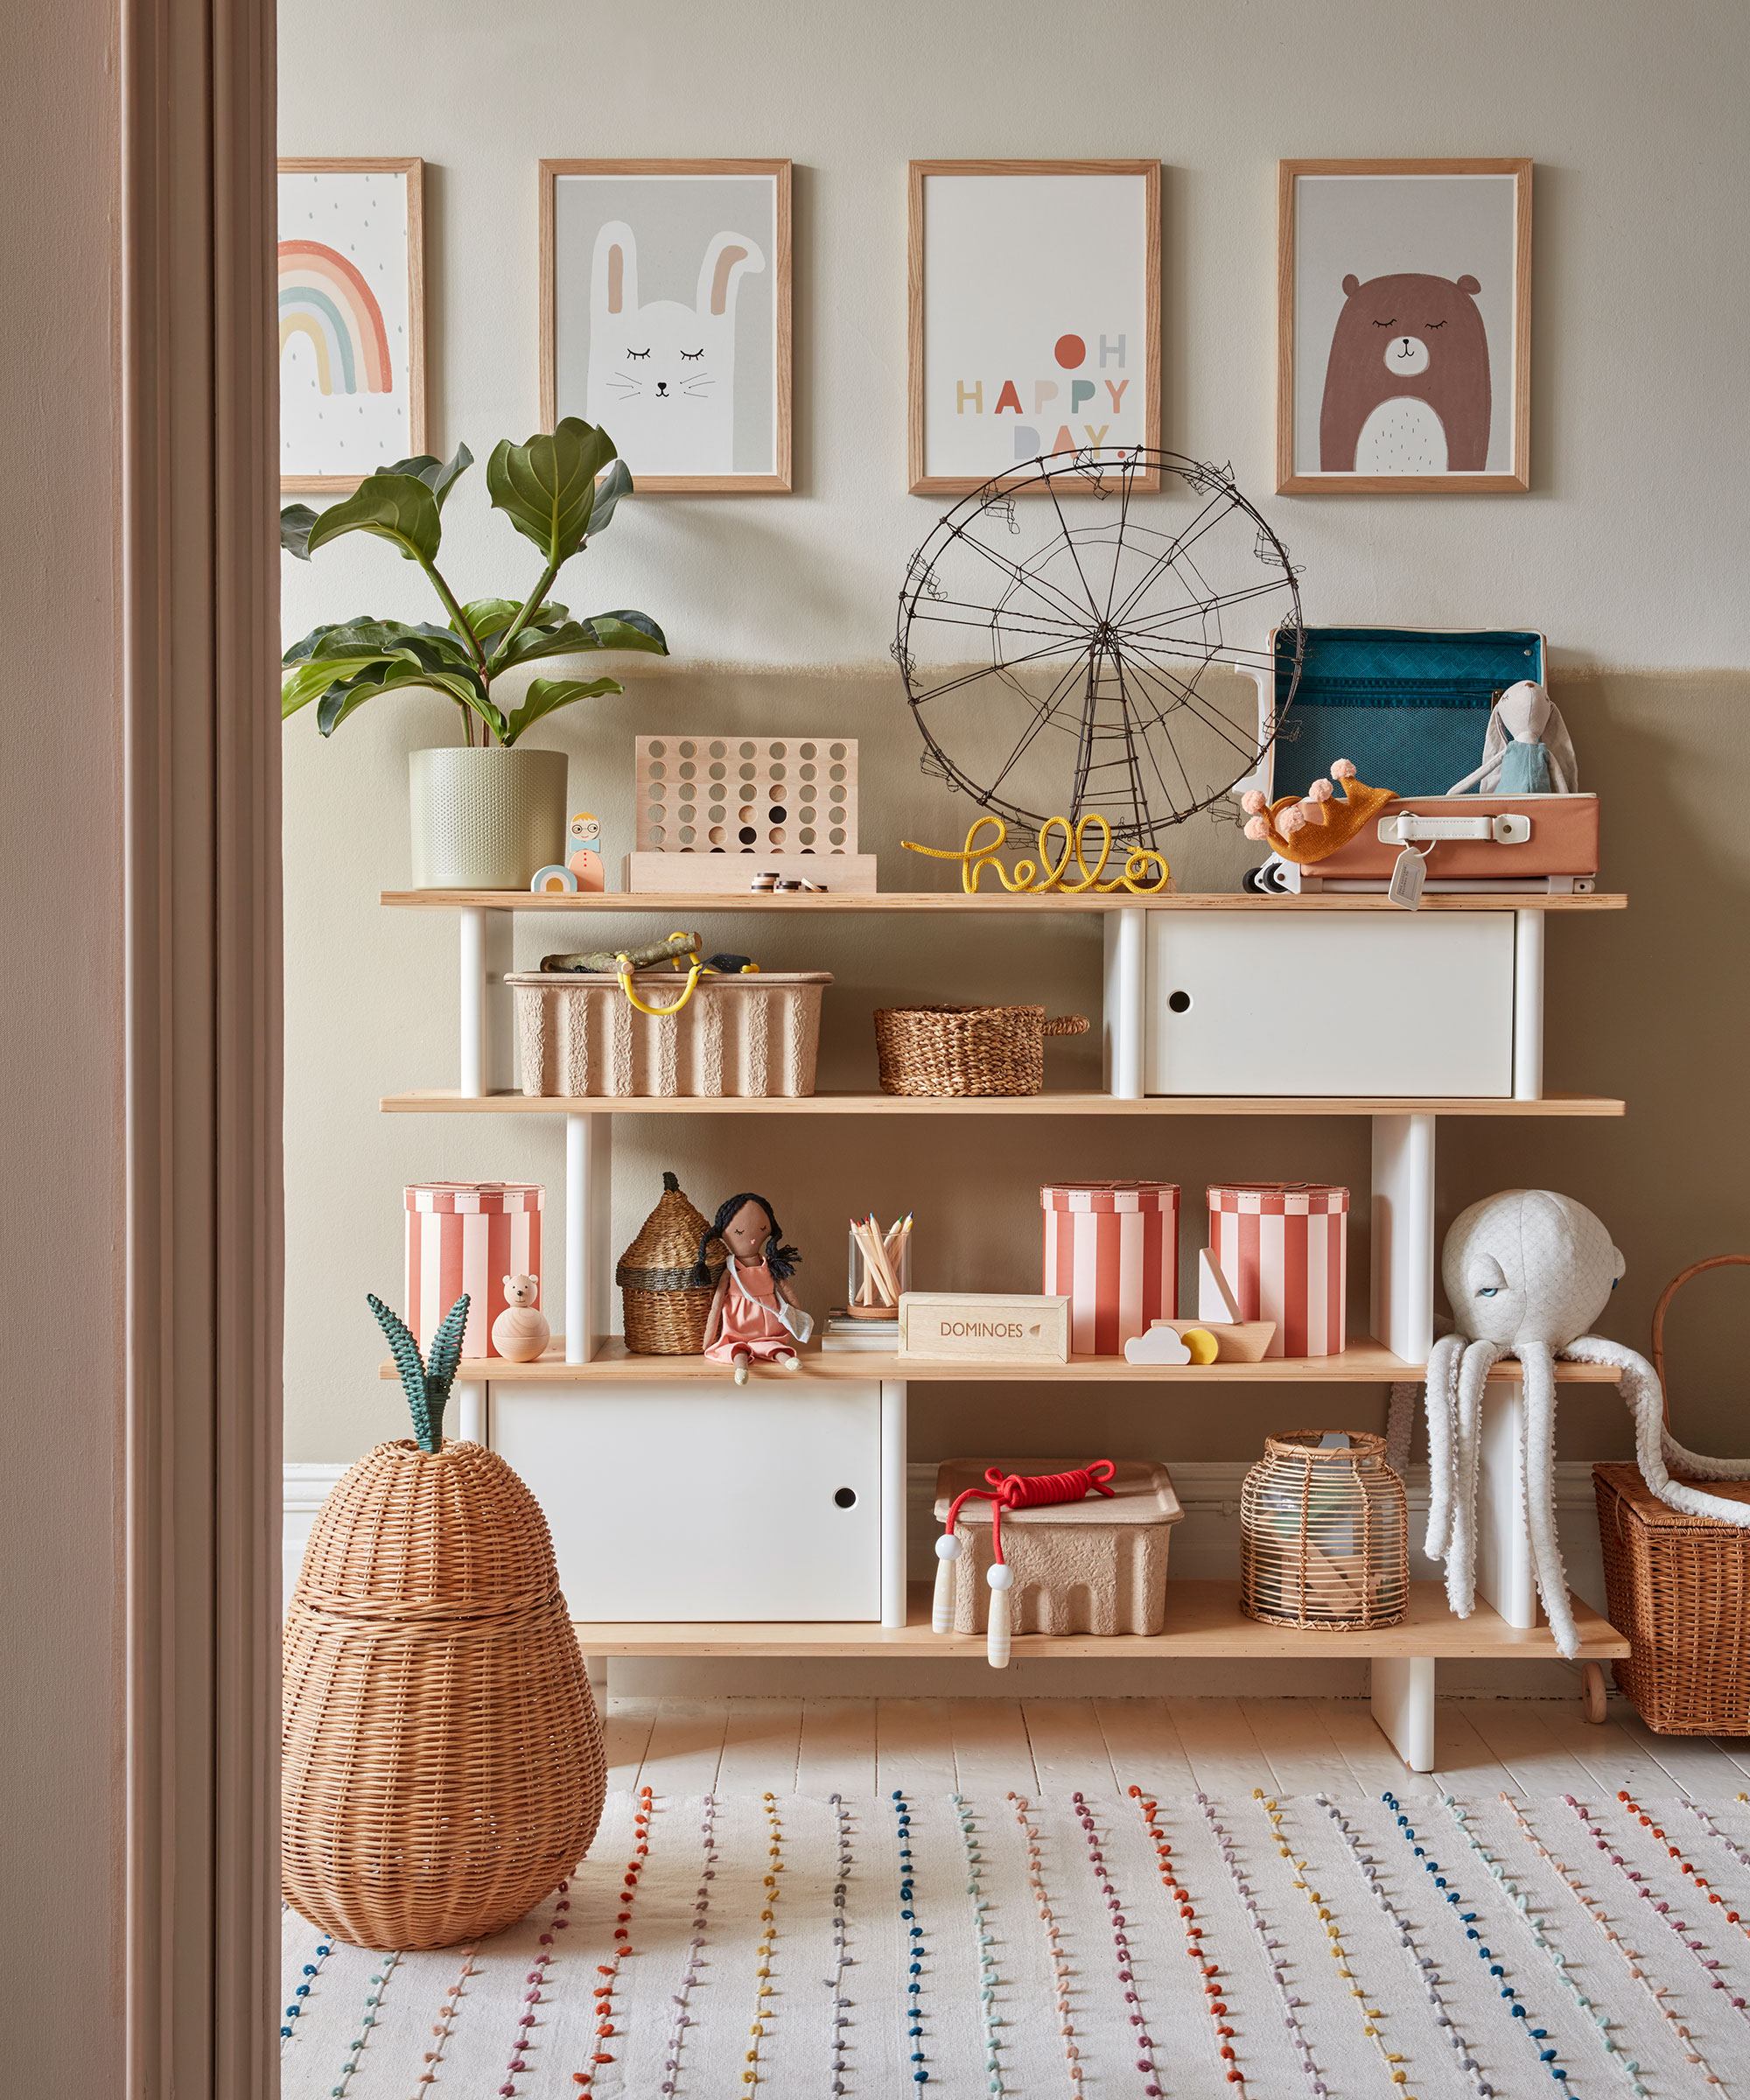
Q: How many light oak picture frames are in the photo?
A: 4